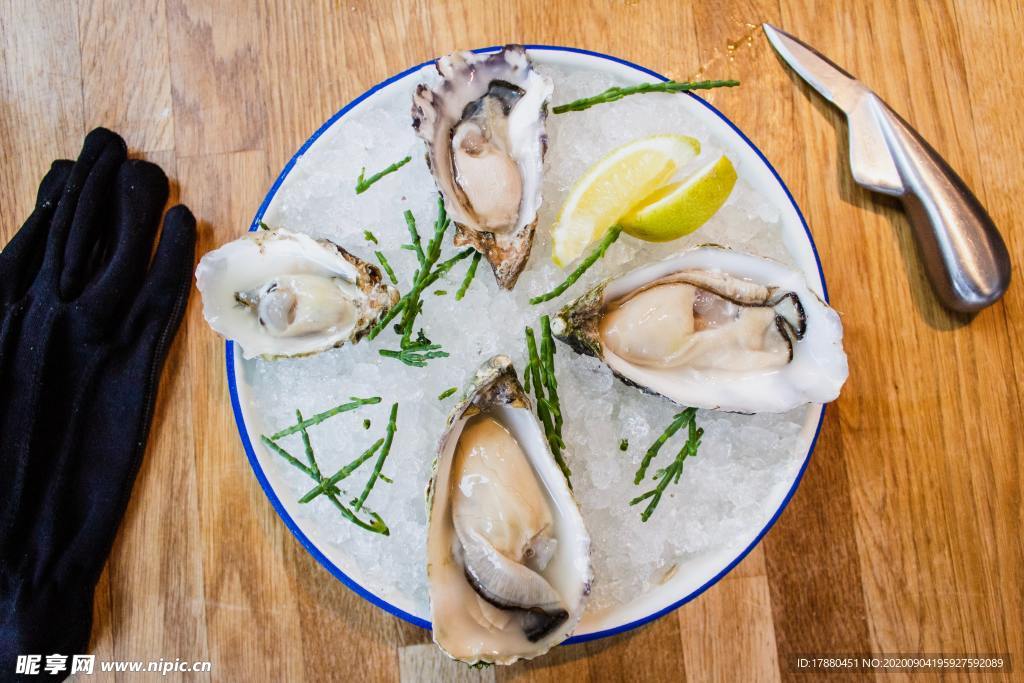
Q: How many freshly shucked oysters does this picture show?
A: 4